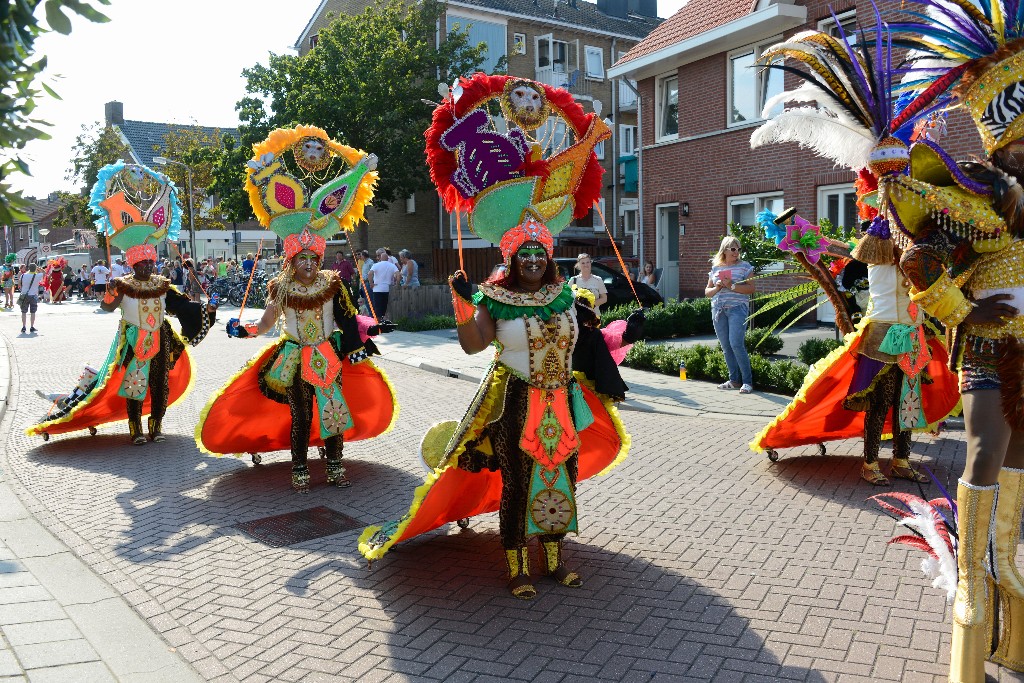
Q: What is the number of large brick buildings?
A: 2